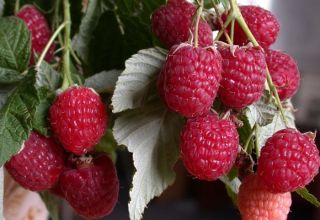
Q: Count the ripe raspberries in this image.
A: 11